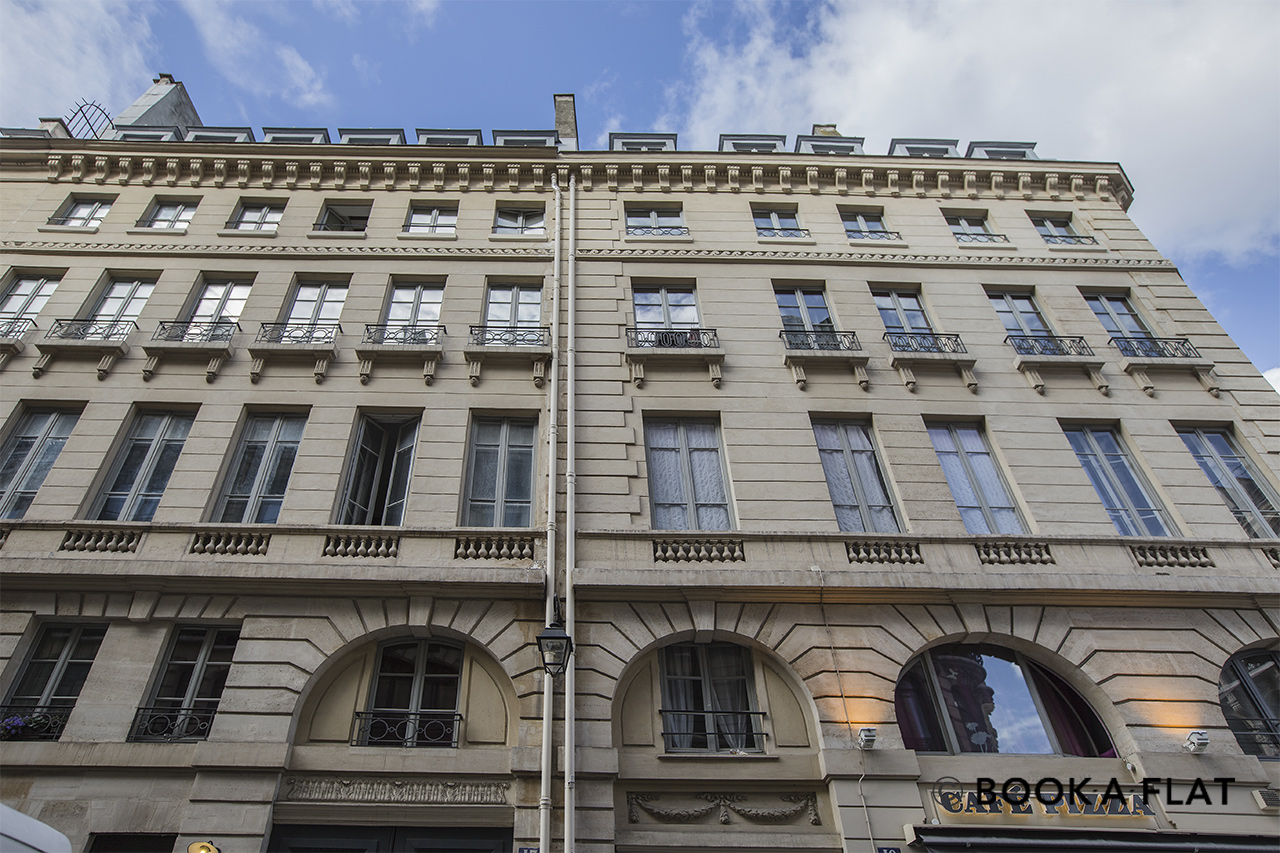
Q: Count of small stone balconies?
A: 11